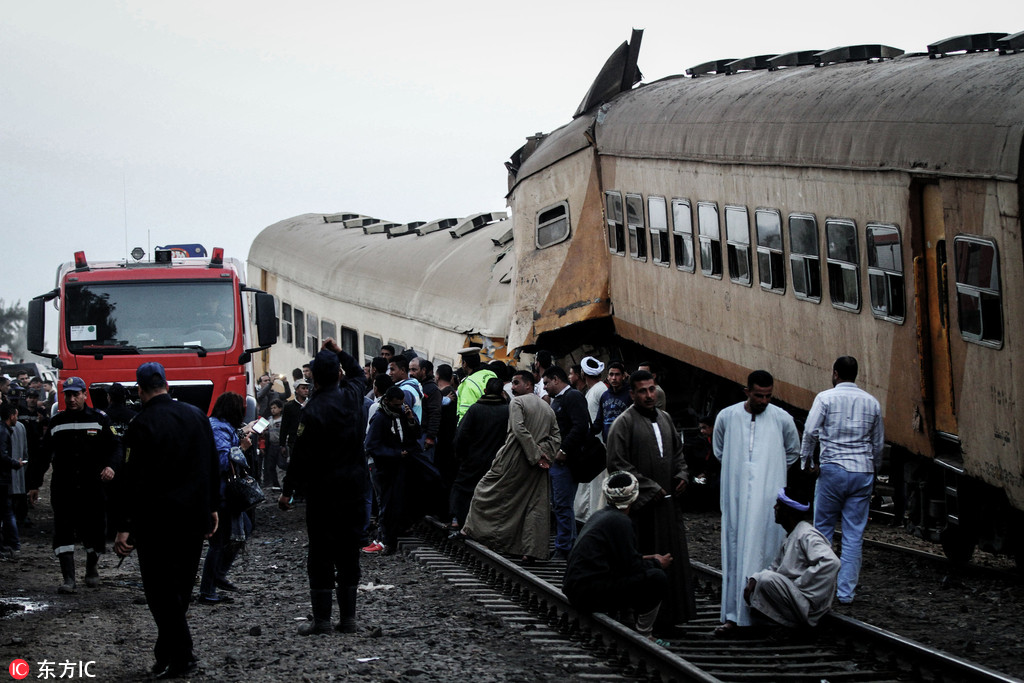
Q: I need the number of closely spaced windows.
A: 10